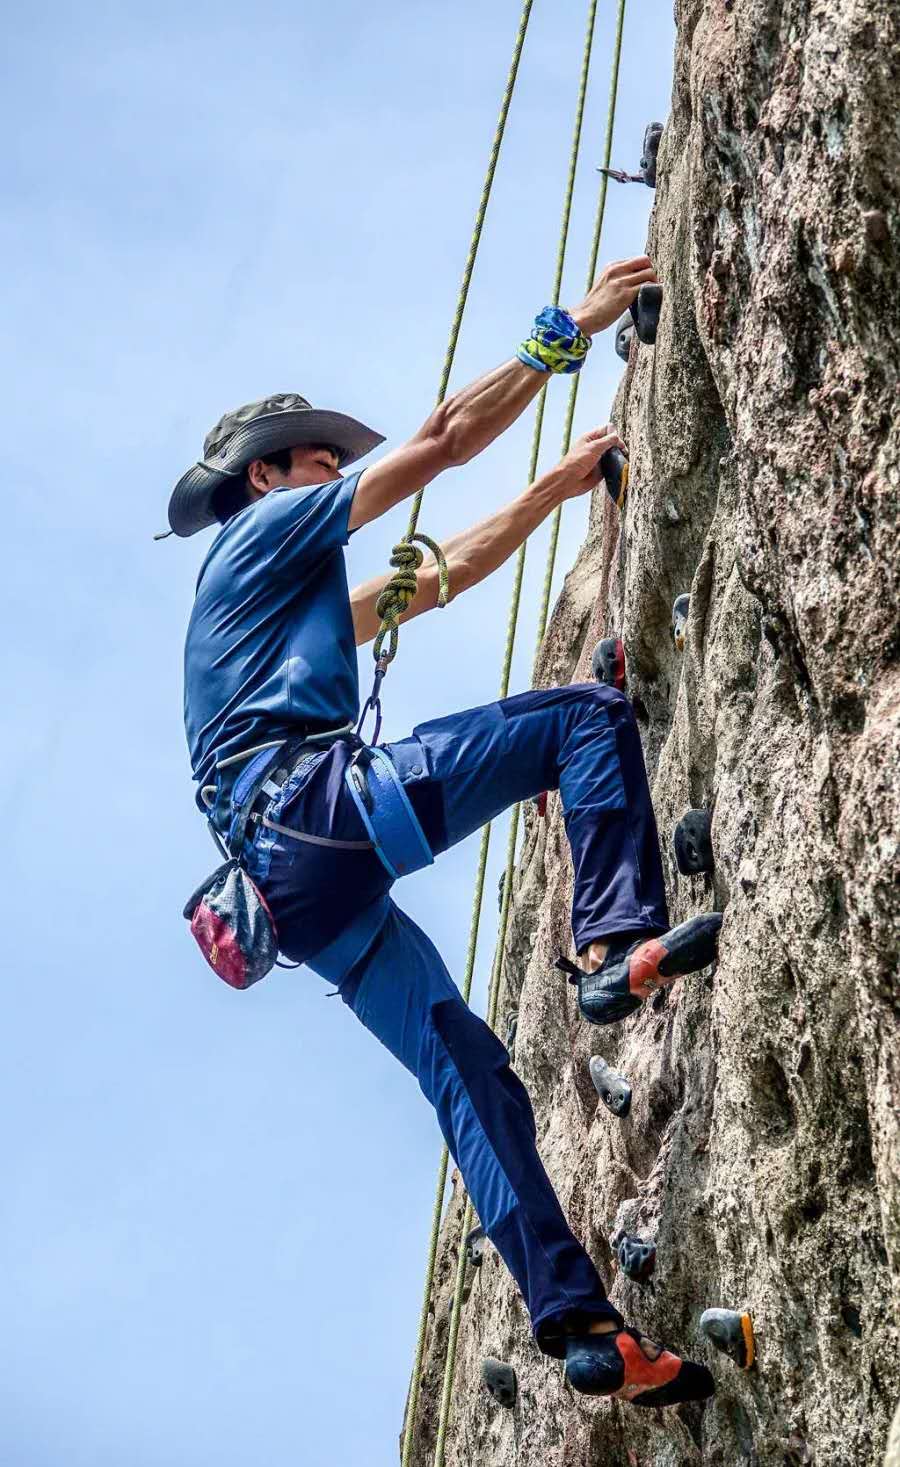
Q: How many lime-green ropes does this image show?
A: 3